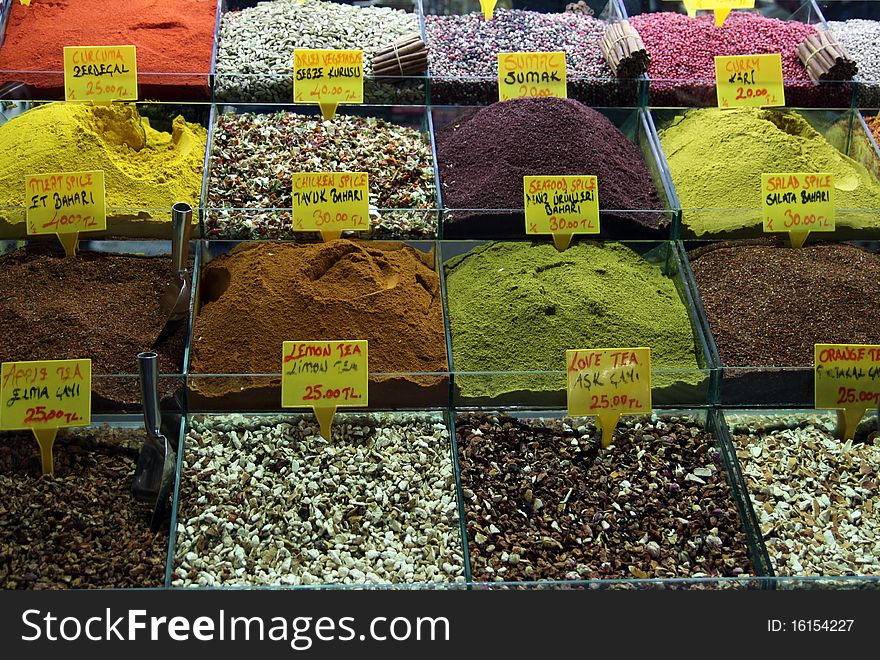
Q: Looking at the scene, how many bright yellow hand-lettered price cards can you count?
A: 12